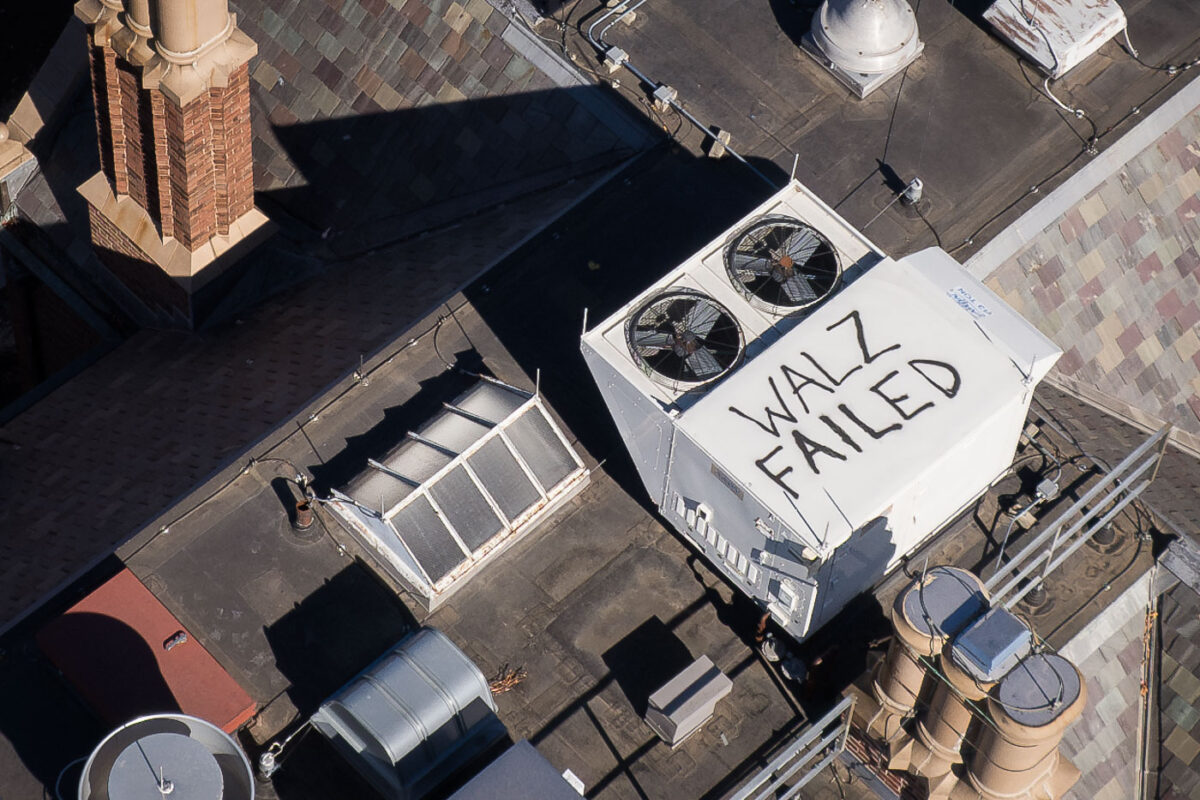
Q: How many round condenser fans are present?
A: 2